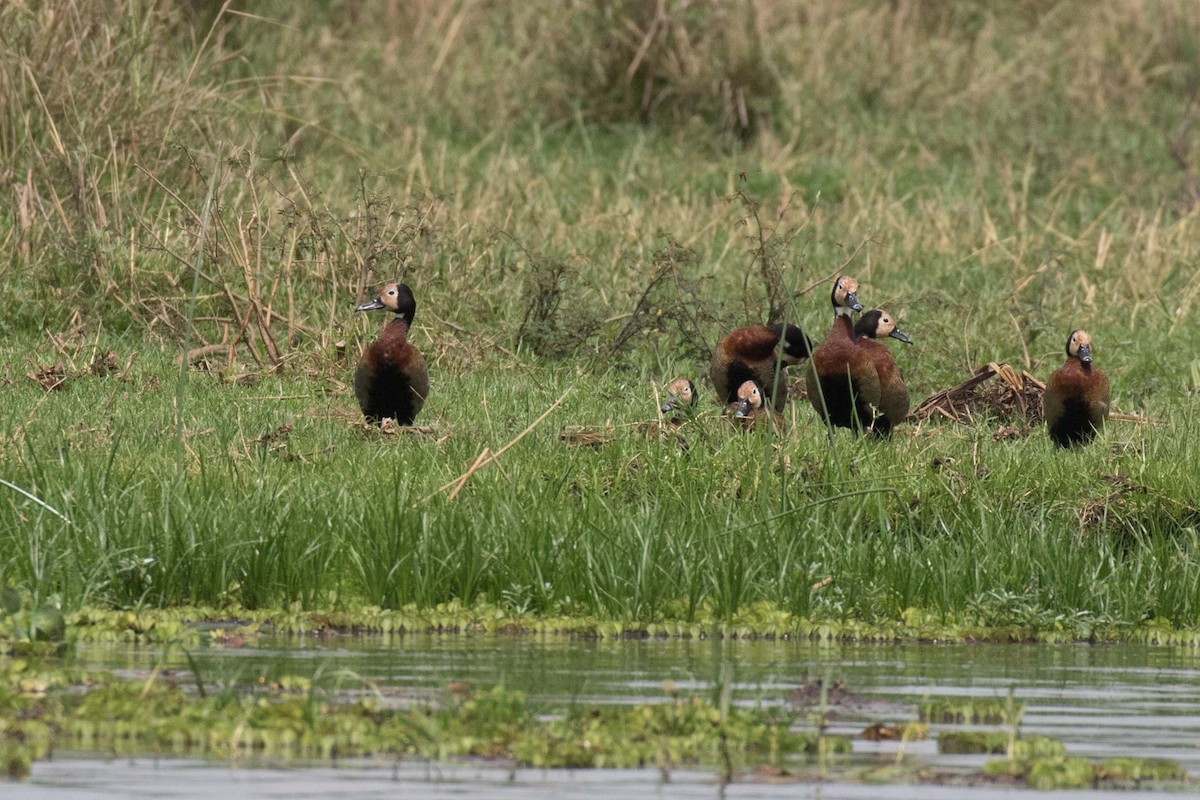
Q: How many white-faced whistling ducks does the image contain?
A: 7